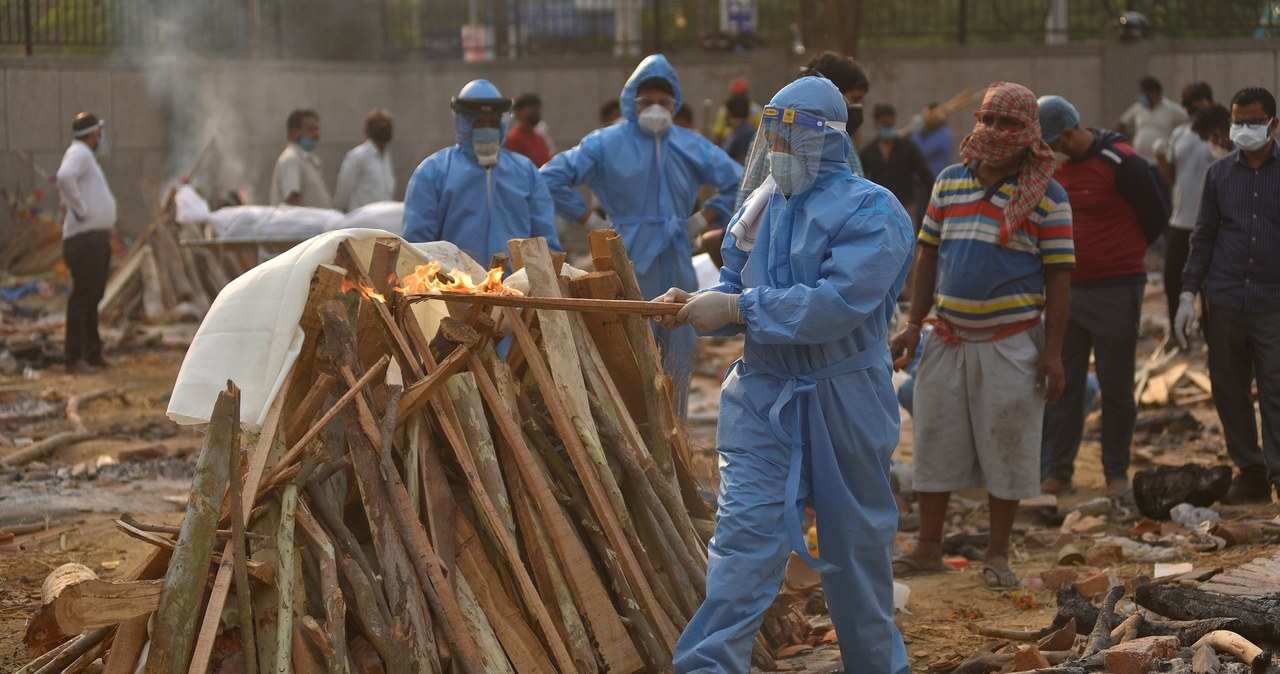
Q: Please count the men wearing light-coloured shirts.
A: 5